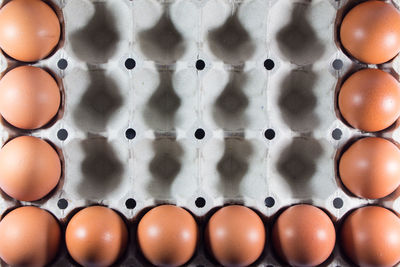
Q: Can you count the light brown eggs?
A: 12